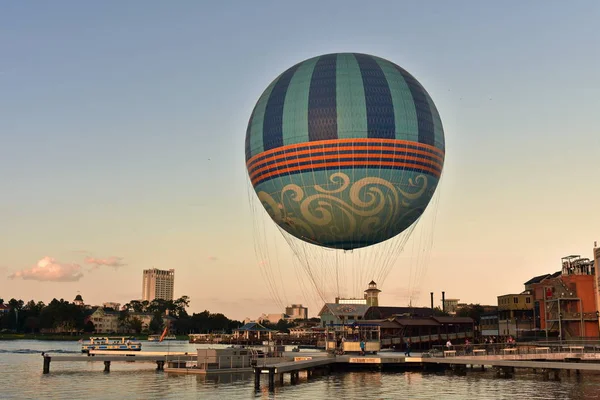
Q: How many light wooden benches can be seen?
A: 5